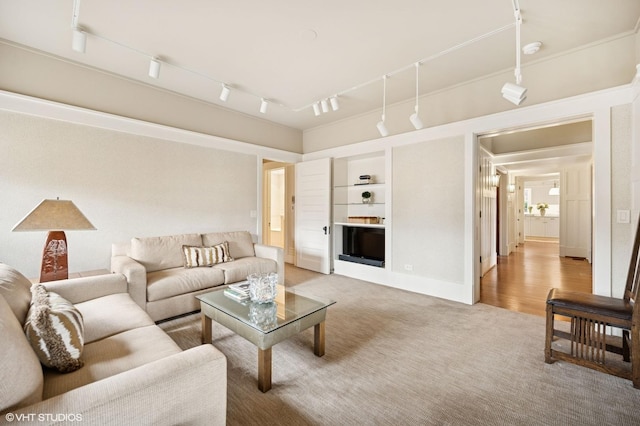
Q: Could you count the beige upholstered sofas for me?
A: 2